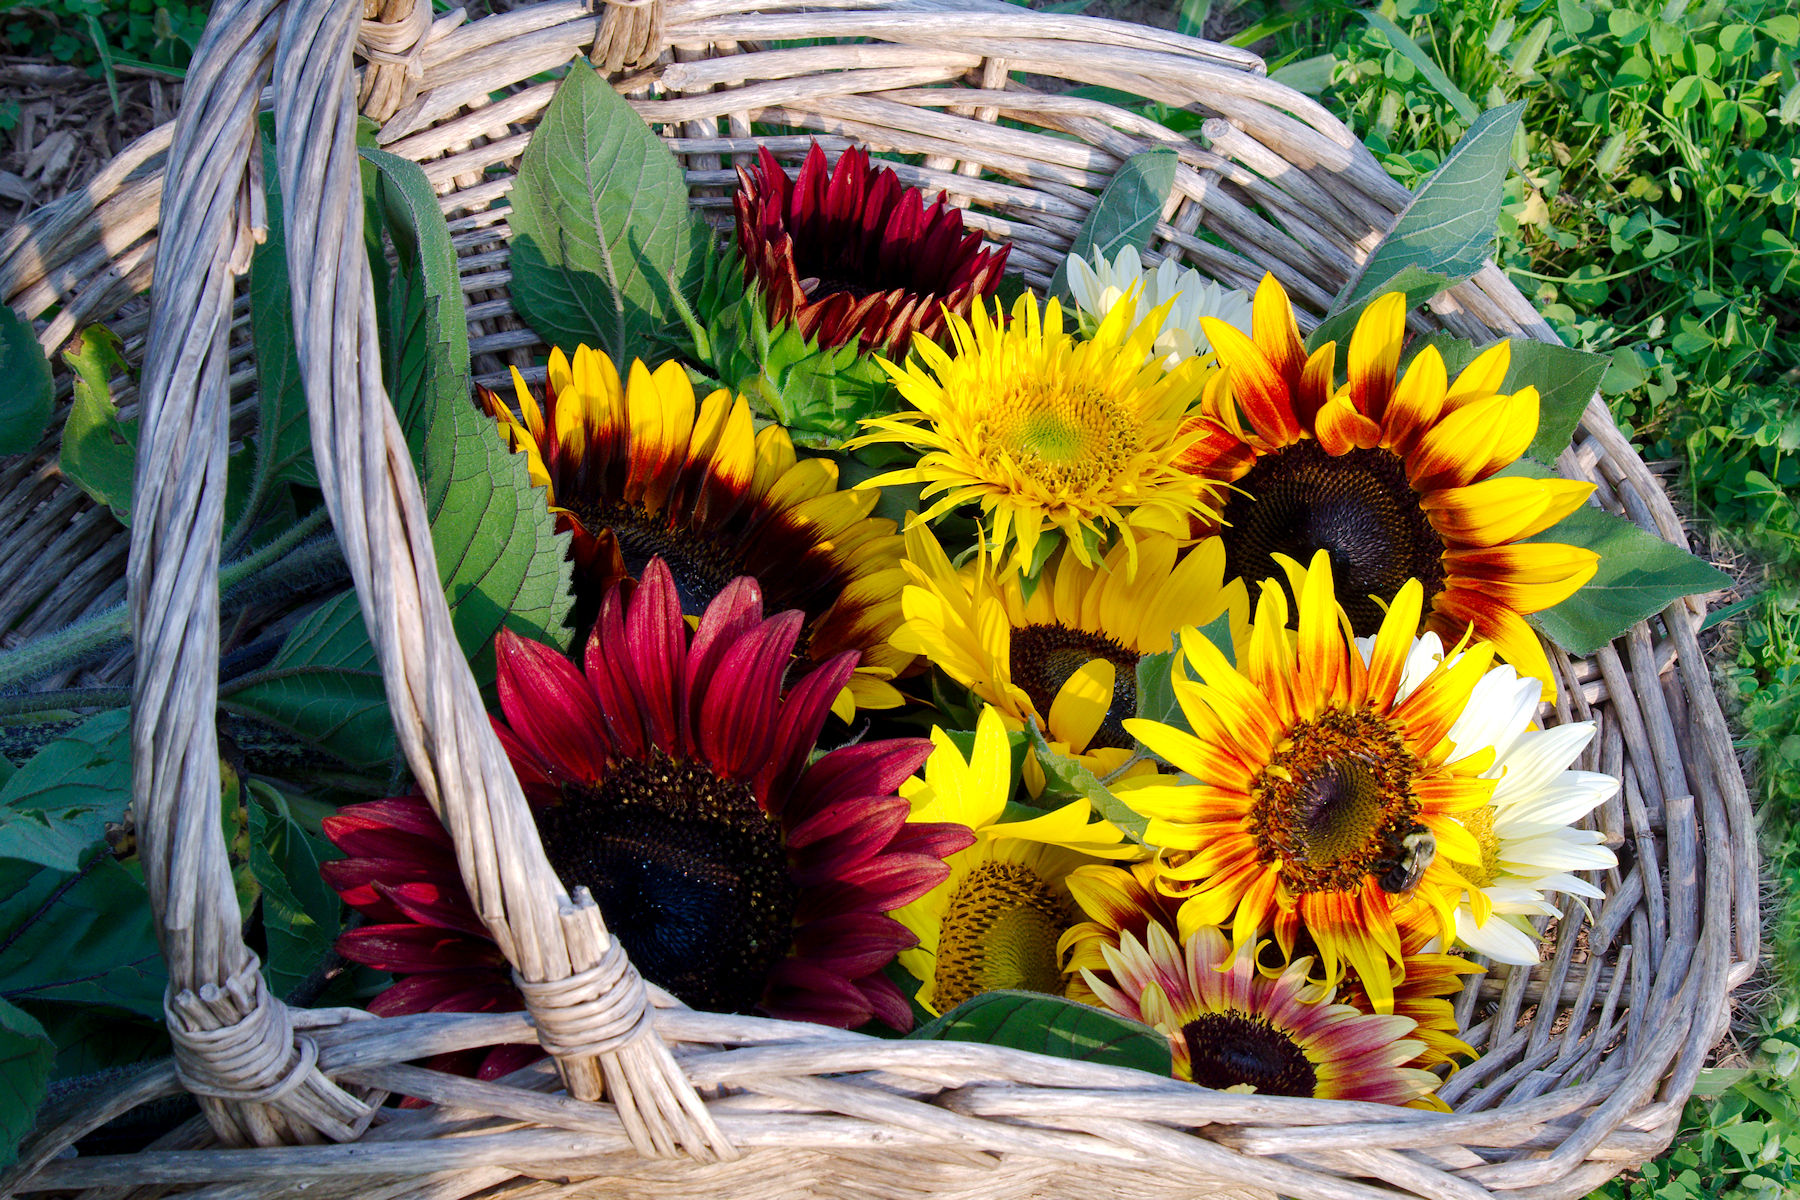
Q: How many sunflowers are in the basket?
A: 12